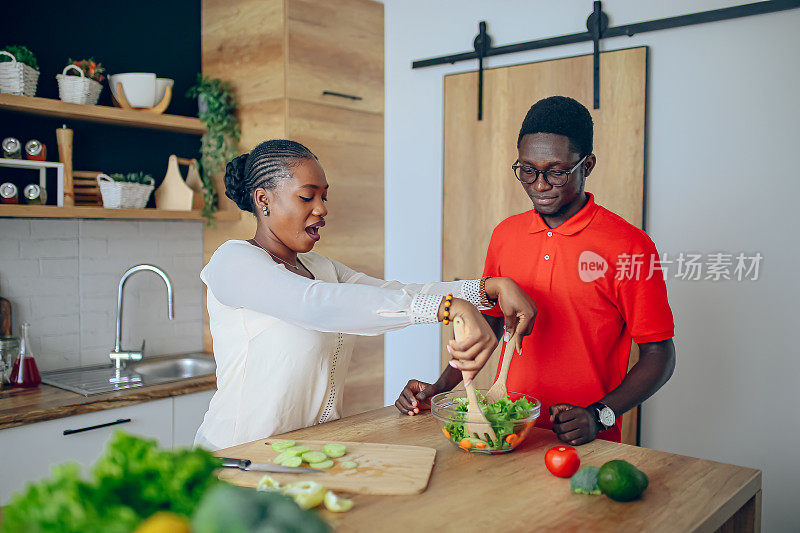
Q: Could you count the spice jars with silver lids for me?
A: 4